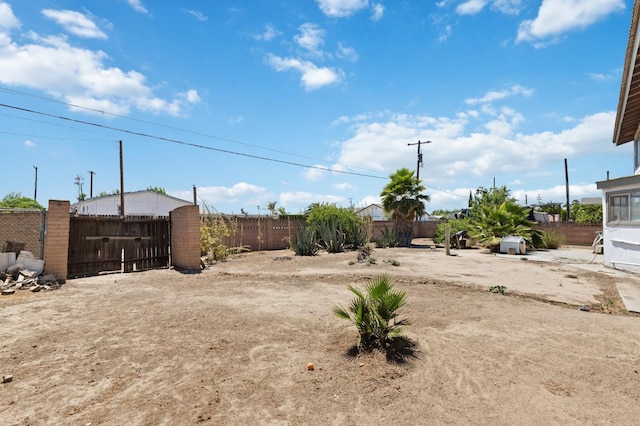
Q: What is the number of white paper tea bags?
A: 0